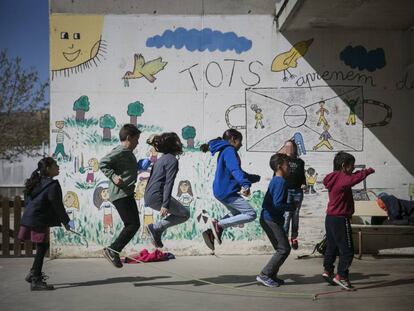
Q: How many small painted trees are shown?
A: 4